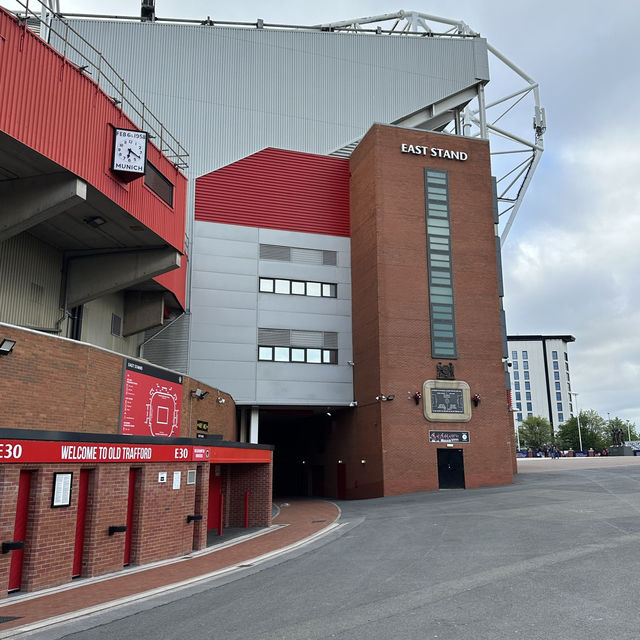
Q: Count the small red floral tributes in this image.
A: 2